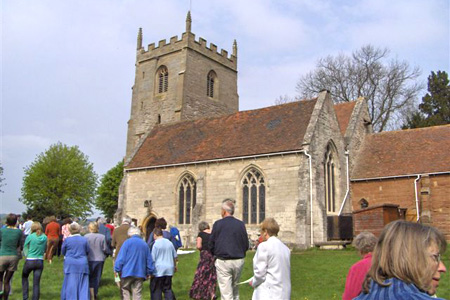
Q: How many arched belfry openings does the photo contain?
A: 2